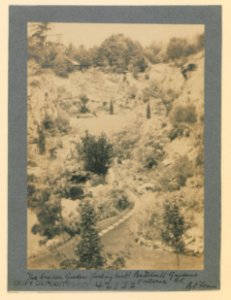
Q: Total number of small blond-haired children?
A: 0